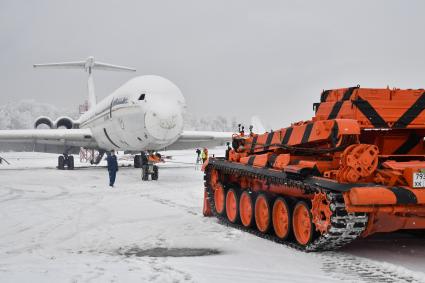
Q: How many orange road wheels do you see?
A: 6